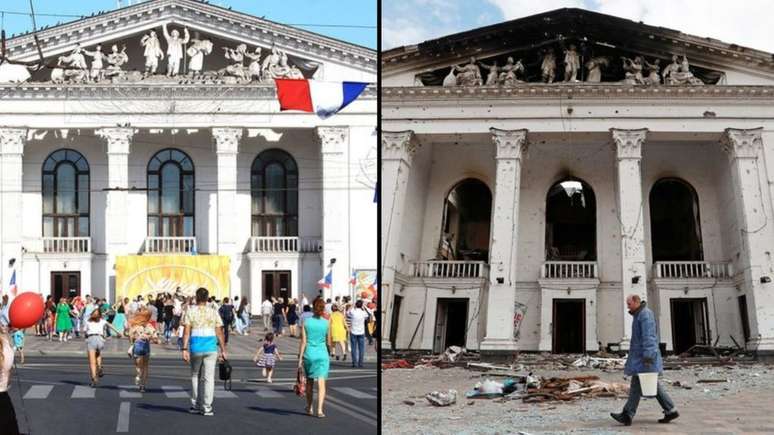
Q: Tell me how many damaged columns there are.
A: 4